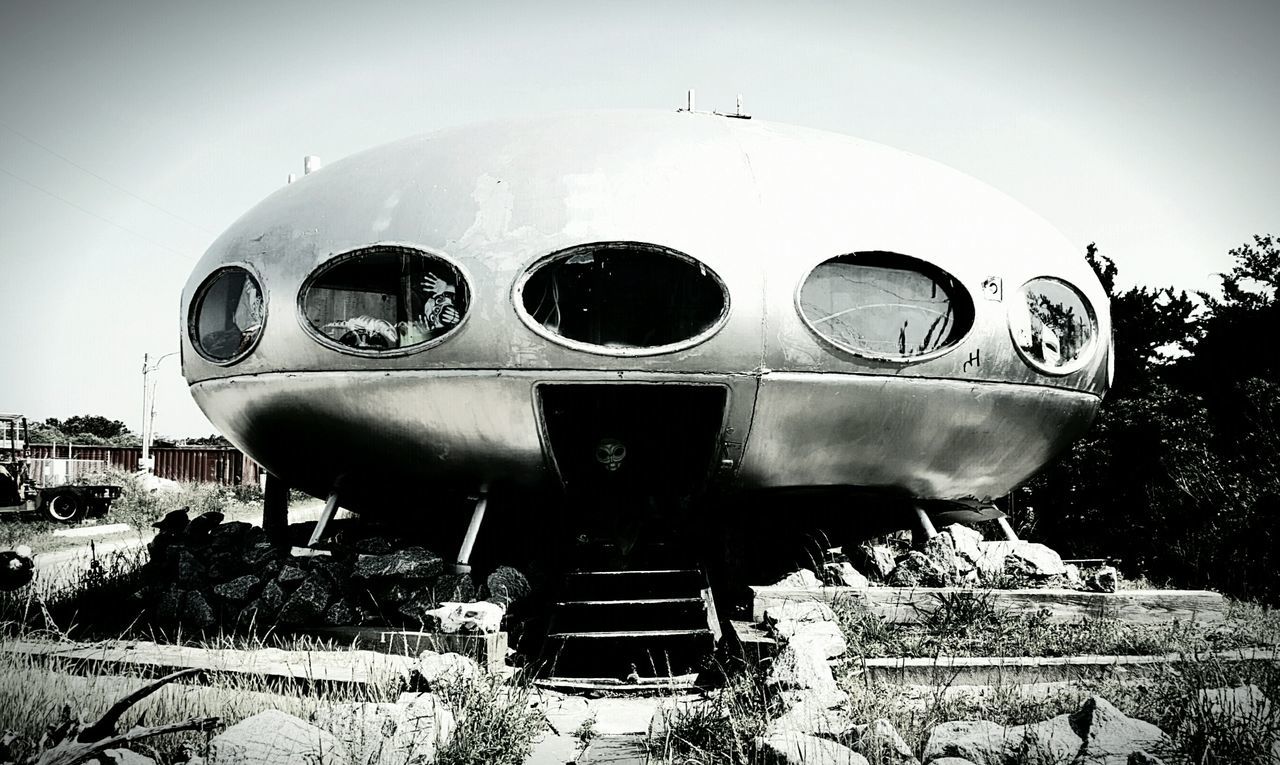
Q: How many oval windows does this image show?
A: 5